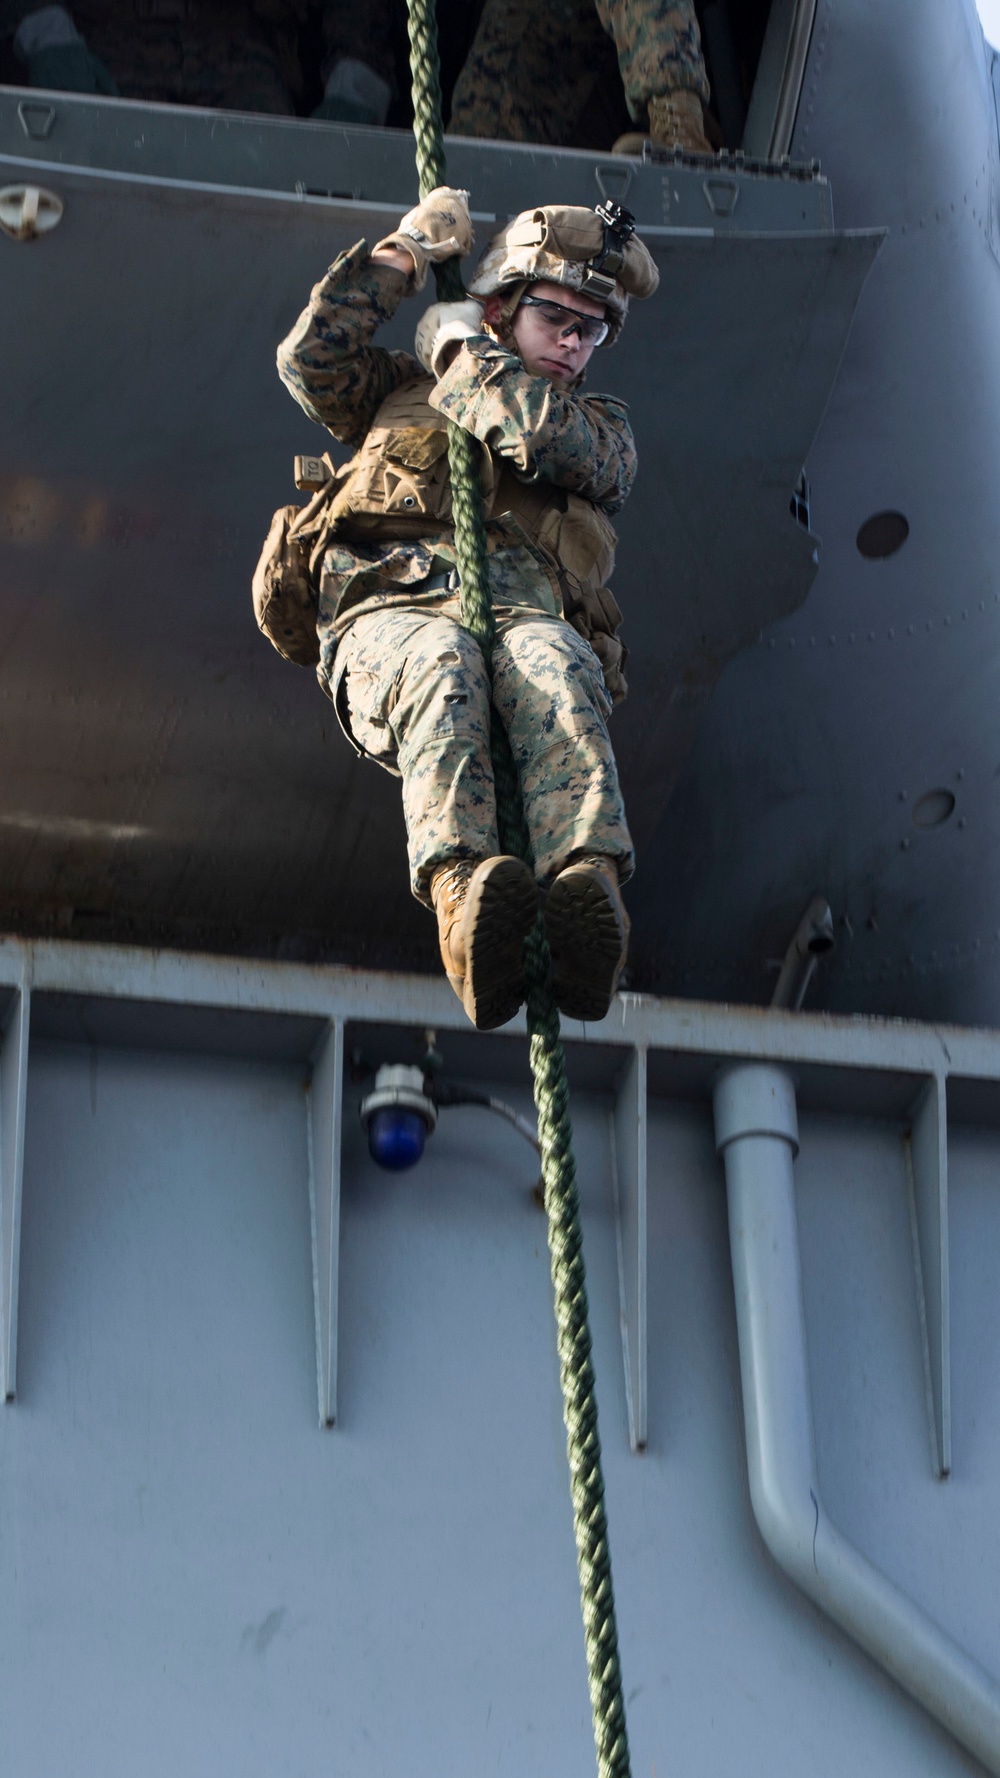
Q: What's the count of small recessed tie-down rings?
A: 3